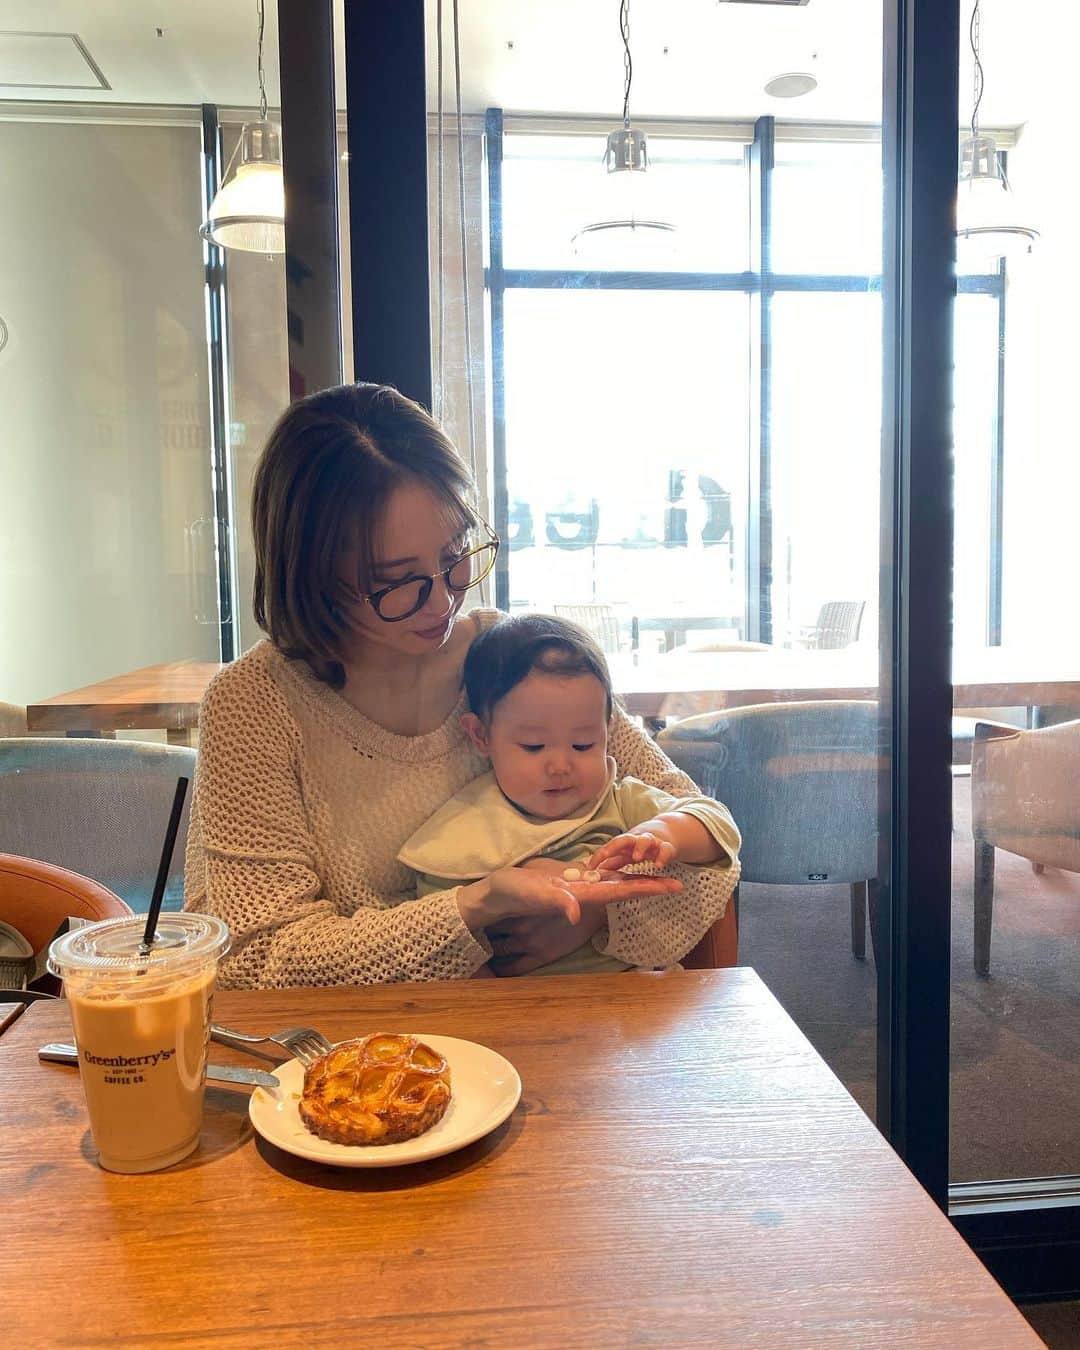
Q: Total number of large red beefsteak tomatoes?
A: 0